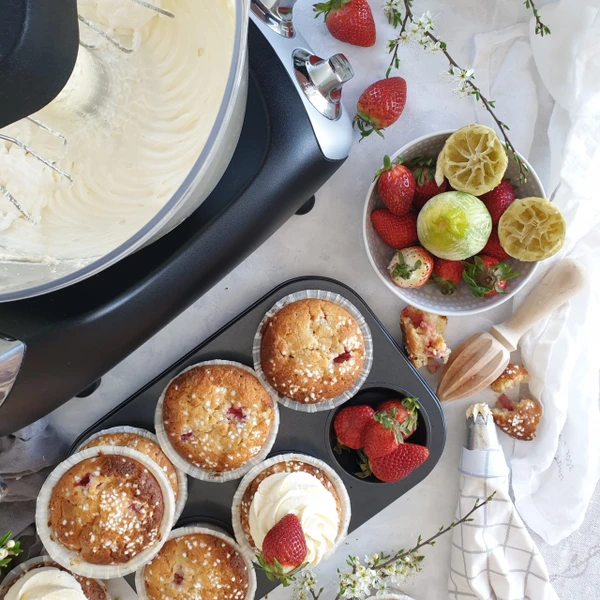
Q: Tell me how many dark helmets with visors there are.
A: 0